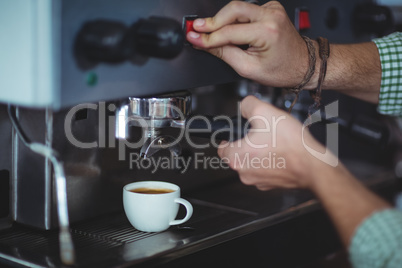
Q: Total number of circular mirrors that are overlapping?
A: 0